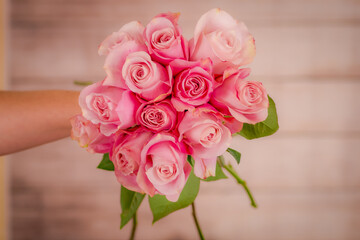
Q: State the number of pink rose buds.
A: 12